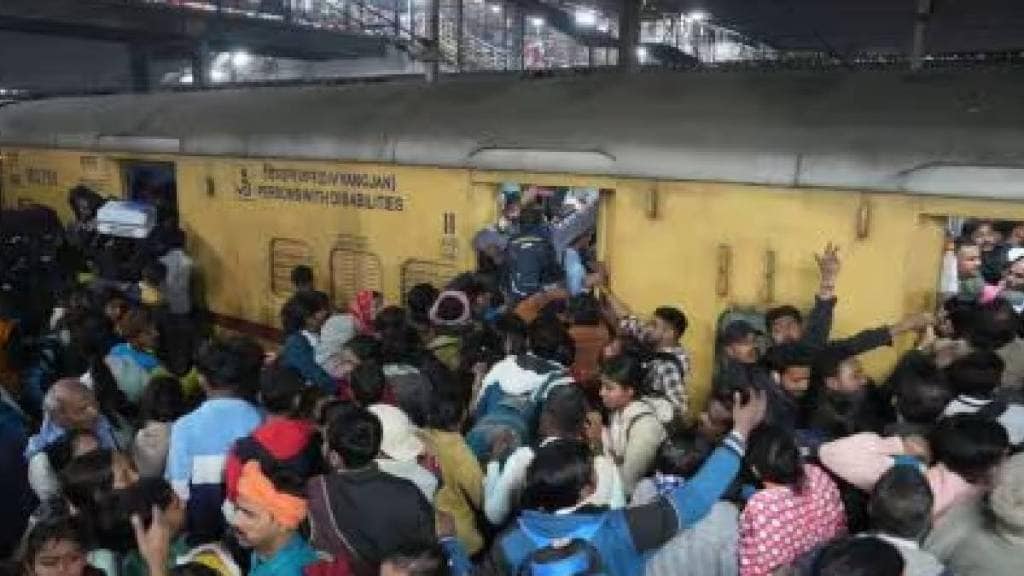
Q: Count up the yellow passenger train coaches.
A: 1